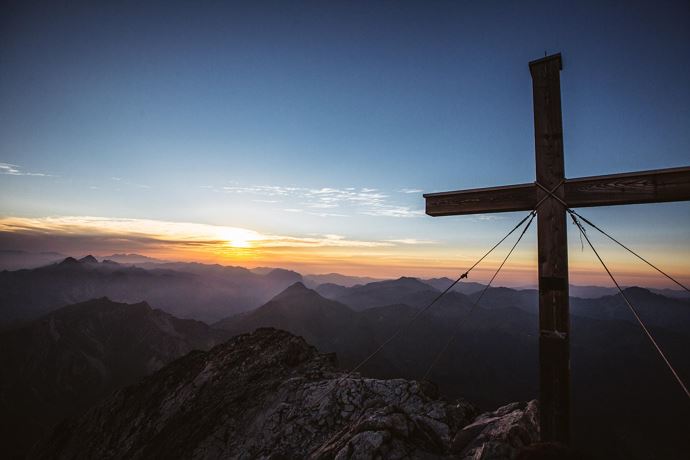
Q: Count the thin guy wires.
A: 4